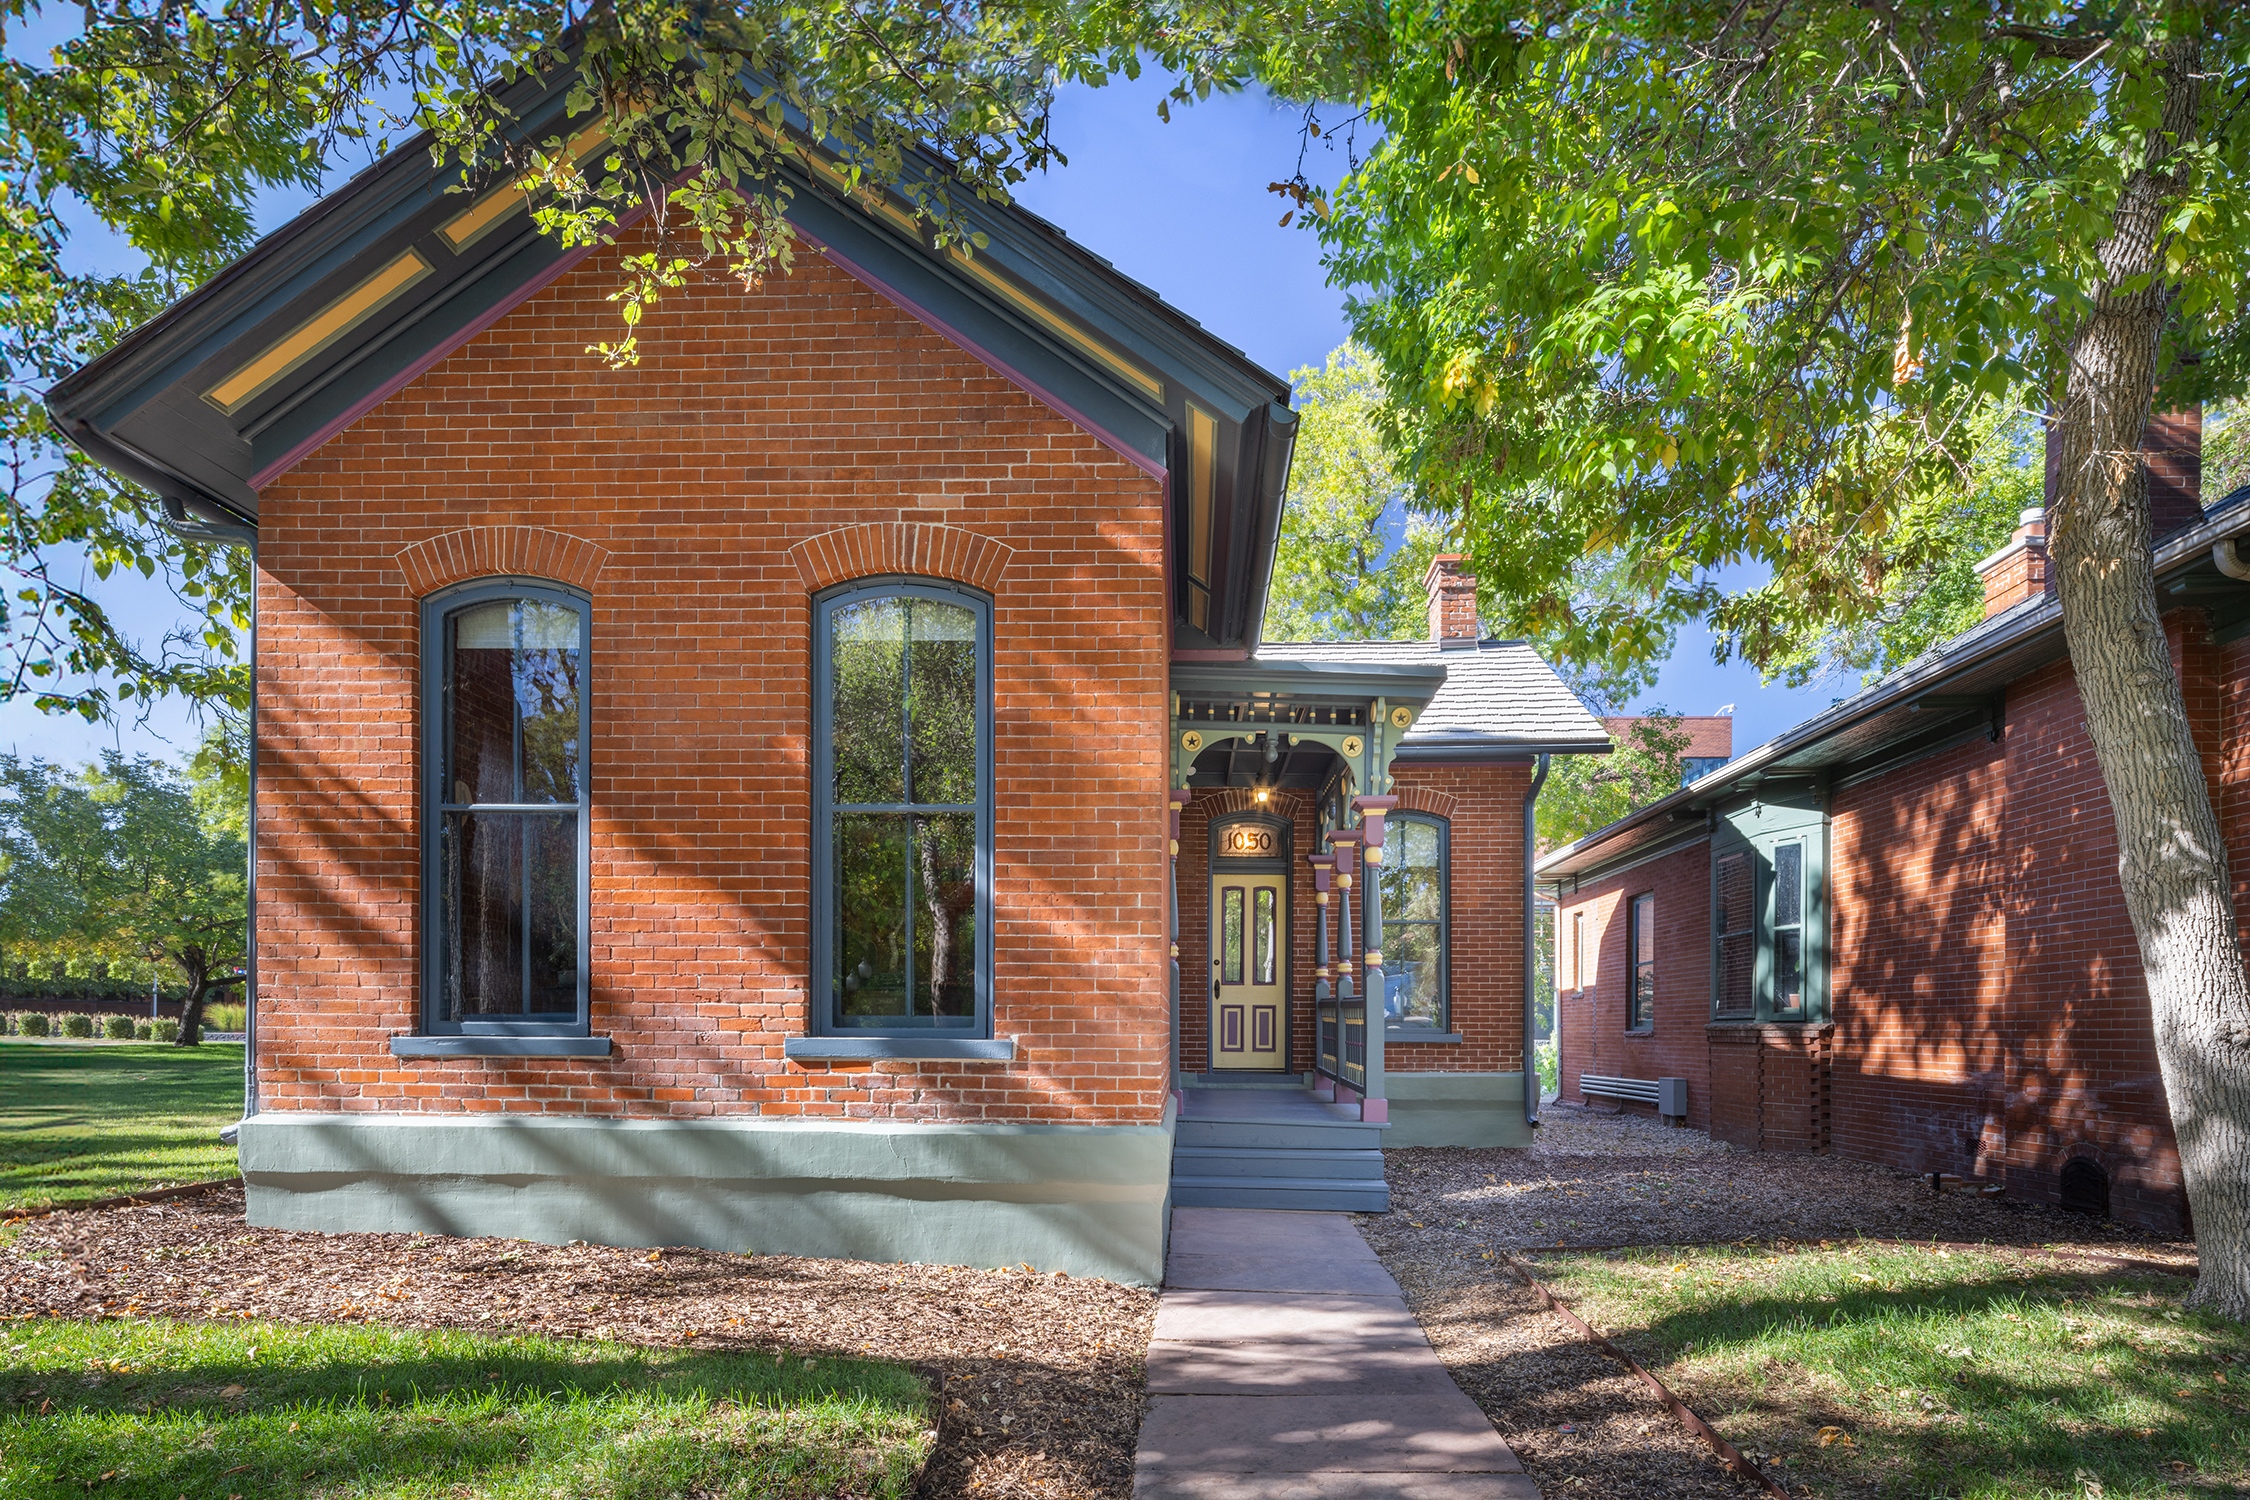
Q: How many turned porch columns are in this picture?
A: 4